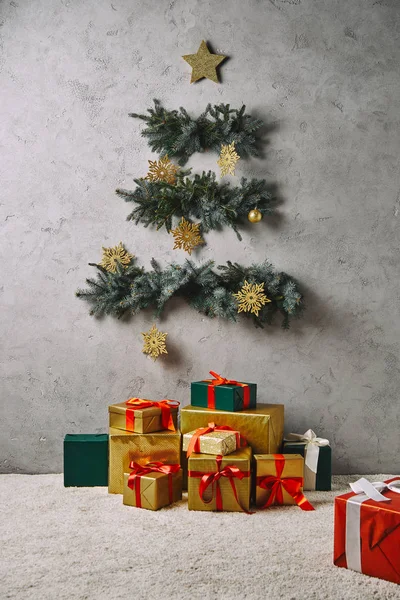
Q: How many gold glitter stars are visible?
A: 1